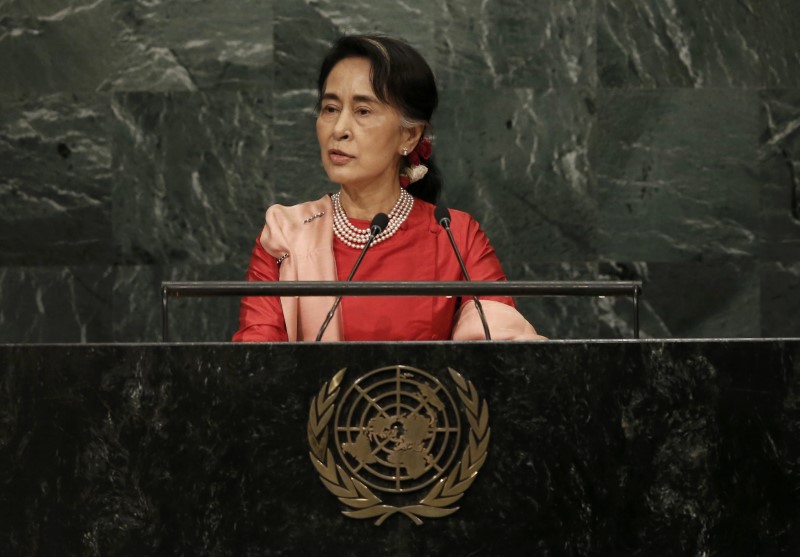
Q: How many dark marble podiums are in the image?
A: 1